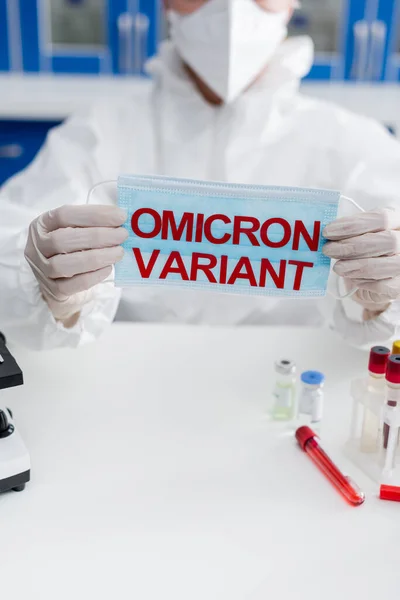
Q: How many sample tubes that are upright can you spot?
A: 3